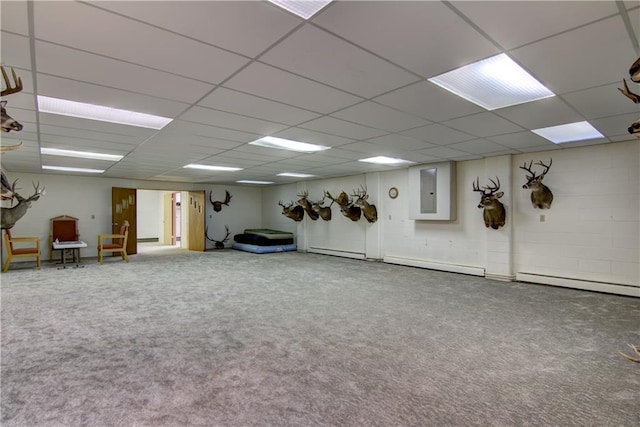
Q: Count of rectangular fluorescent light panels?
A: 11